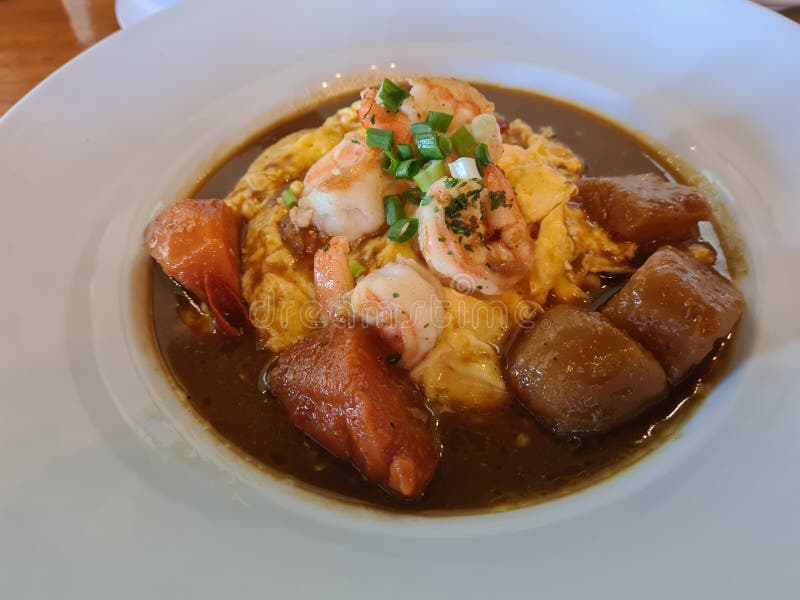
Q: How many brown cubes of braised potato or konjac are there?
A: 3